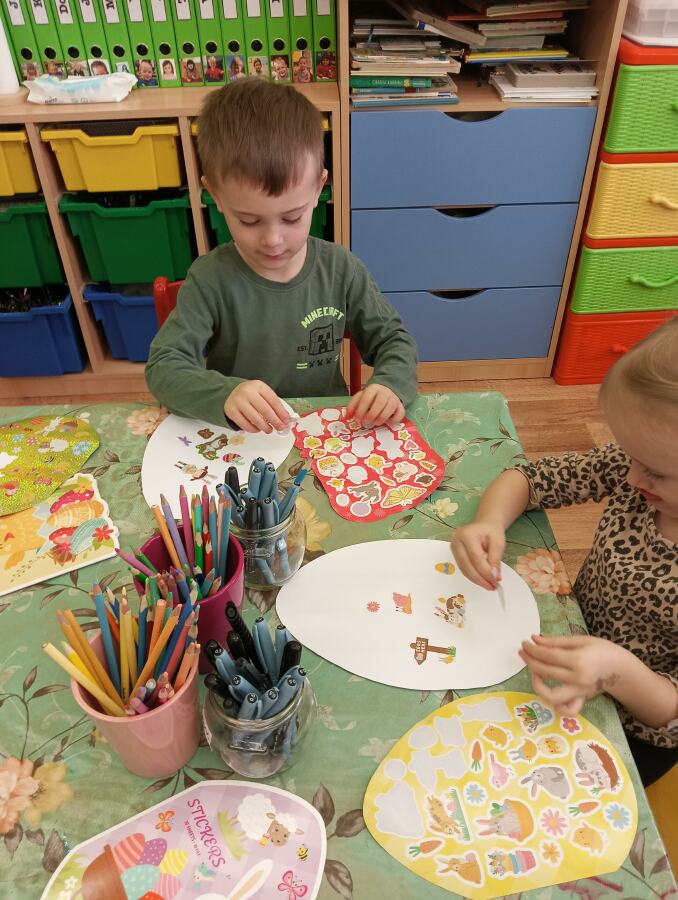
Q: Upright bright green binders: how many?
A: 14